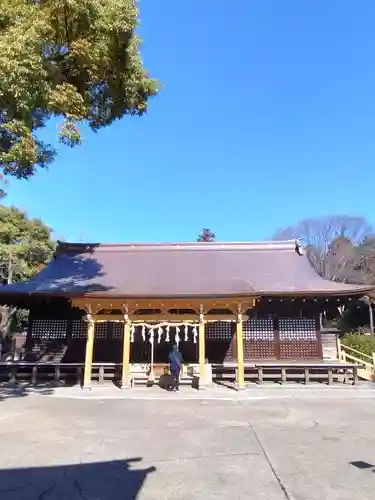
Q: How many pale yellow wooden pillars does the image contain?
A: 4